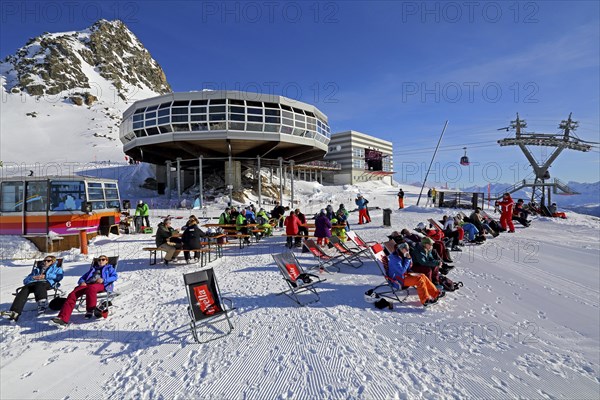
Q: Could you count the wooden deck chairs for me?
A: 0